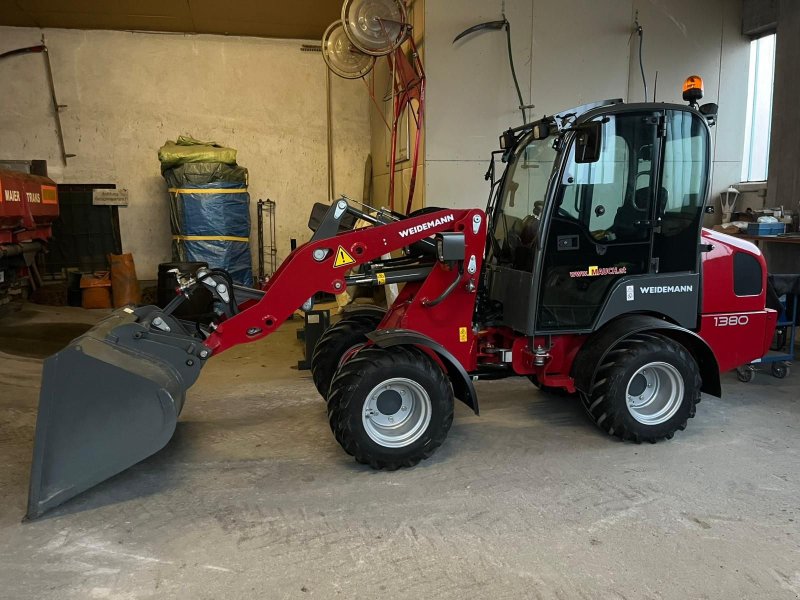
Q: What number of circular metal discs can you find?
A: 2